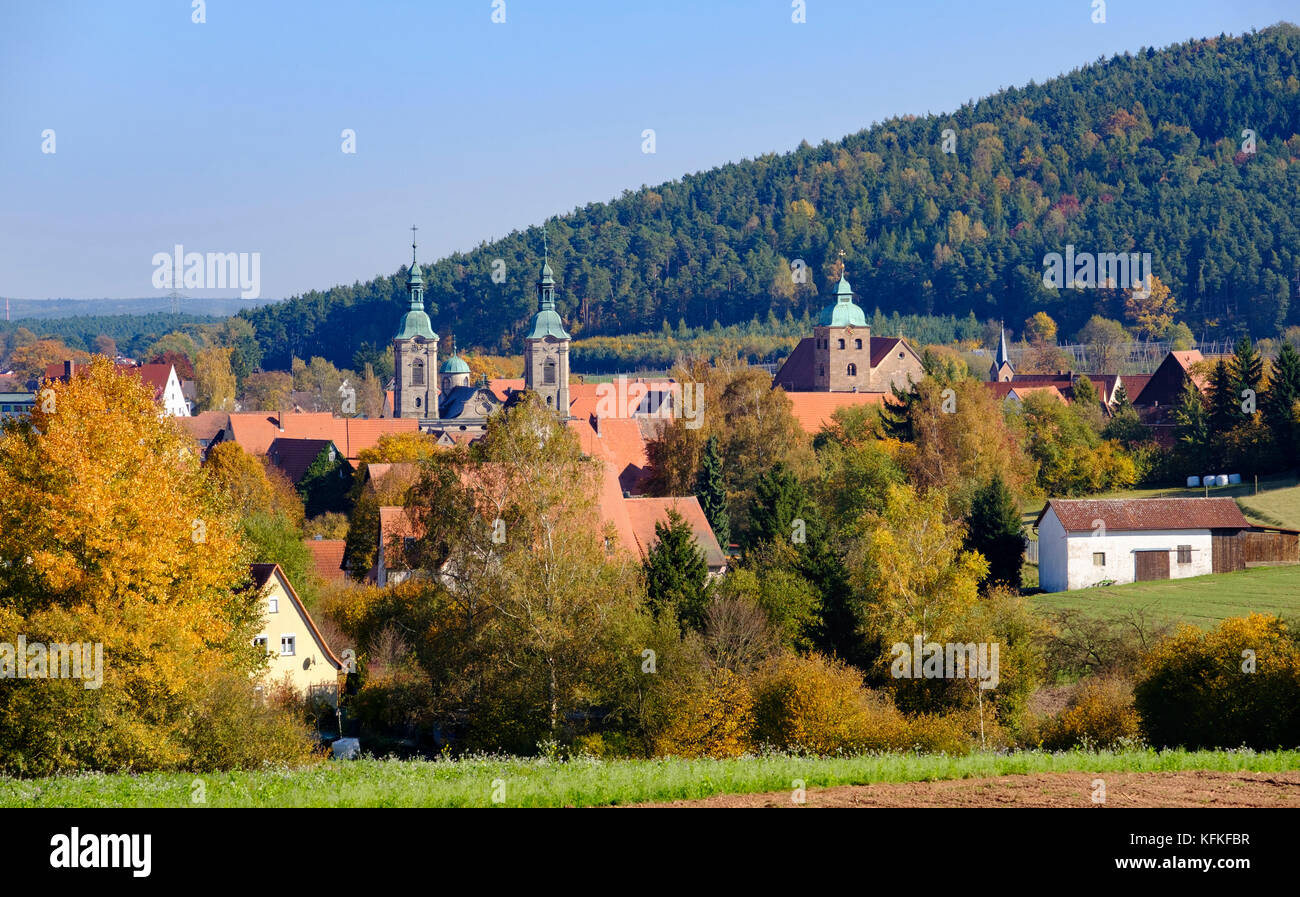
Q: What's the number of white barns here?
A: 1